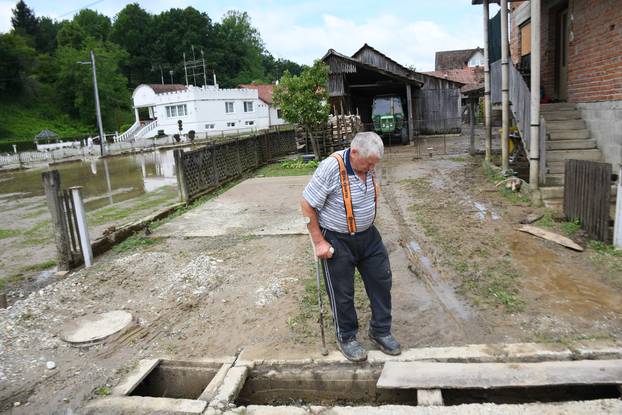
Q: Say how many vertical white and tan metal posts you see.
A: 3